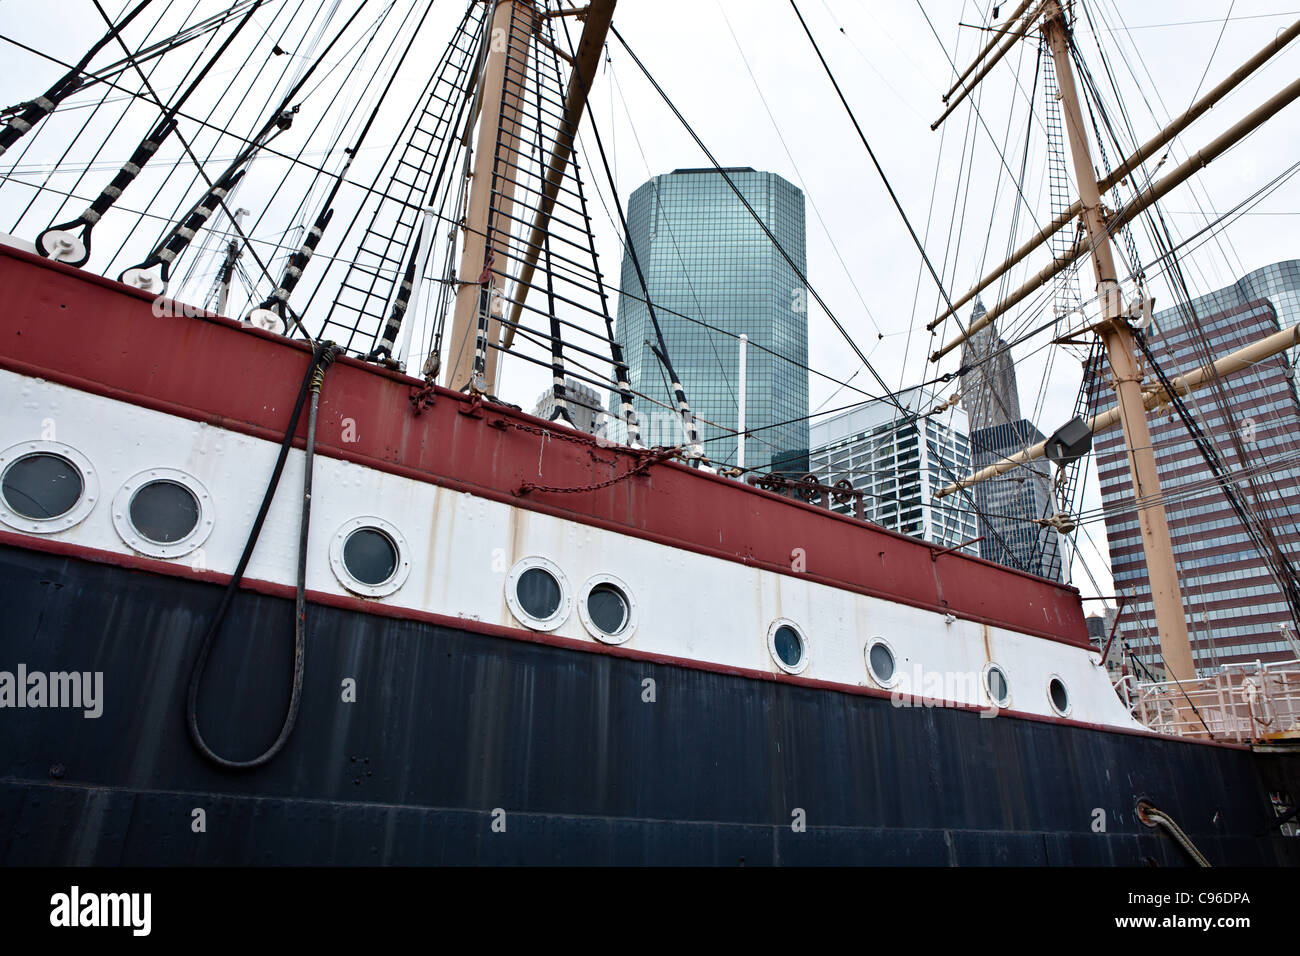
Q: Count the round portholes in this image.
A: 9